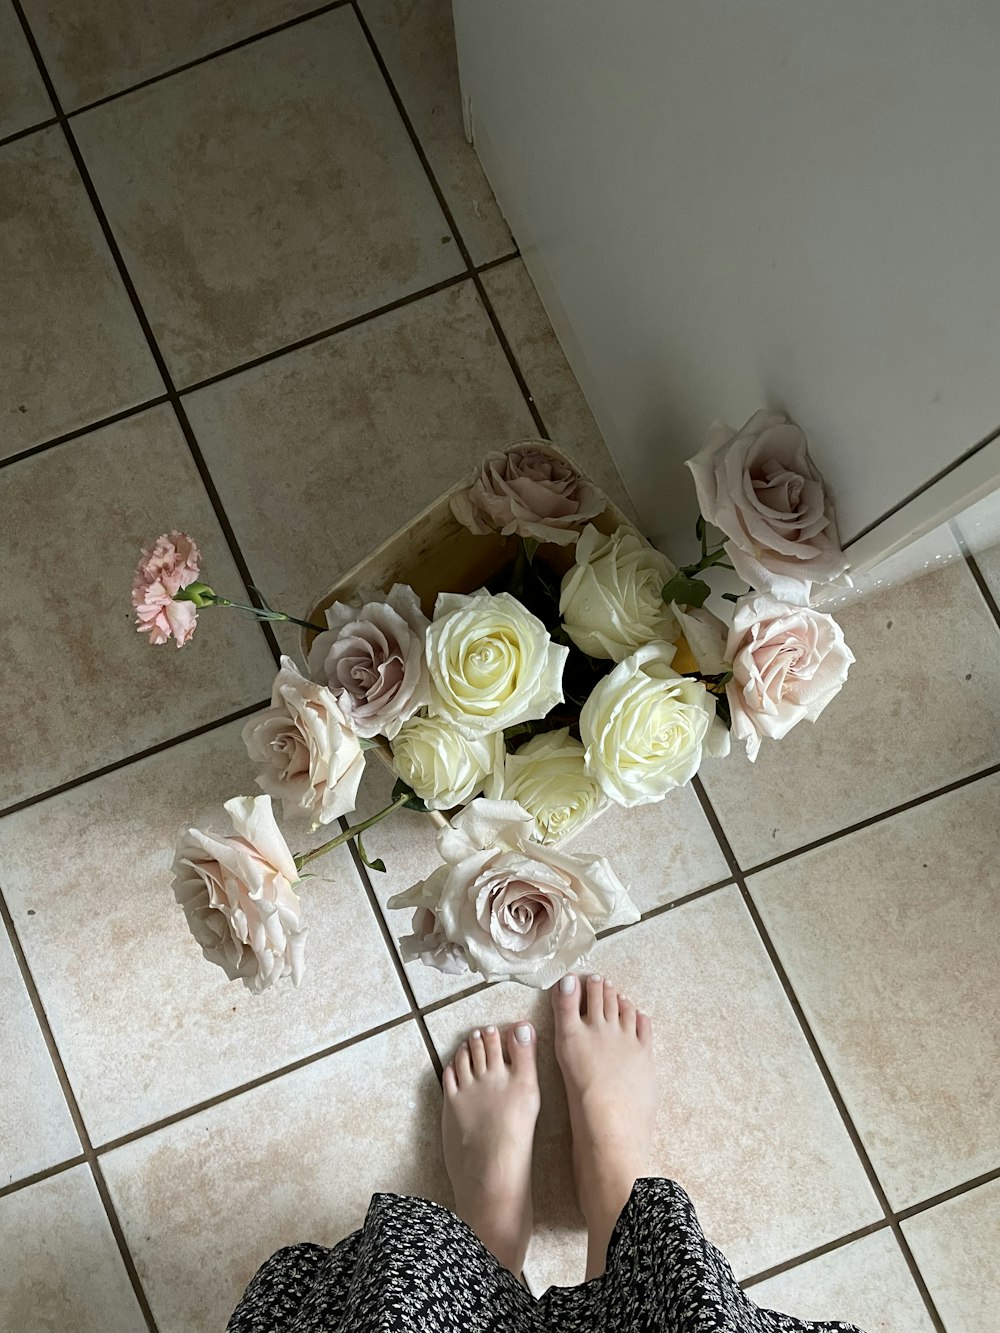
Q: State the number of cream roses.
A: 5